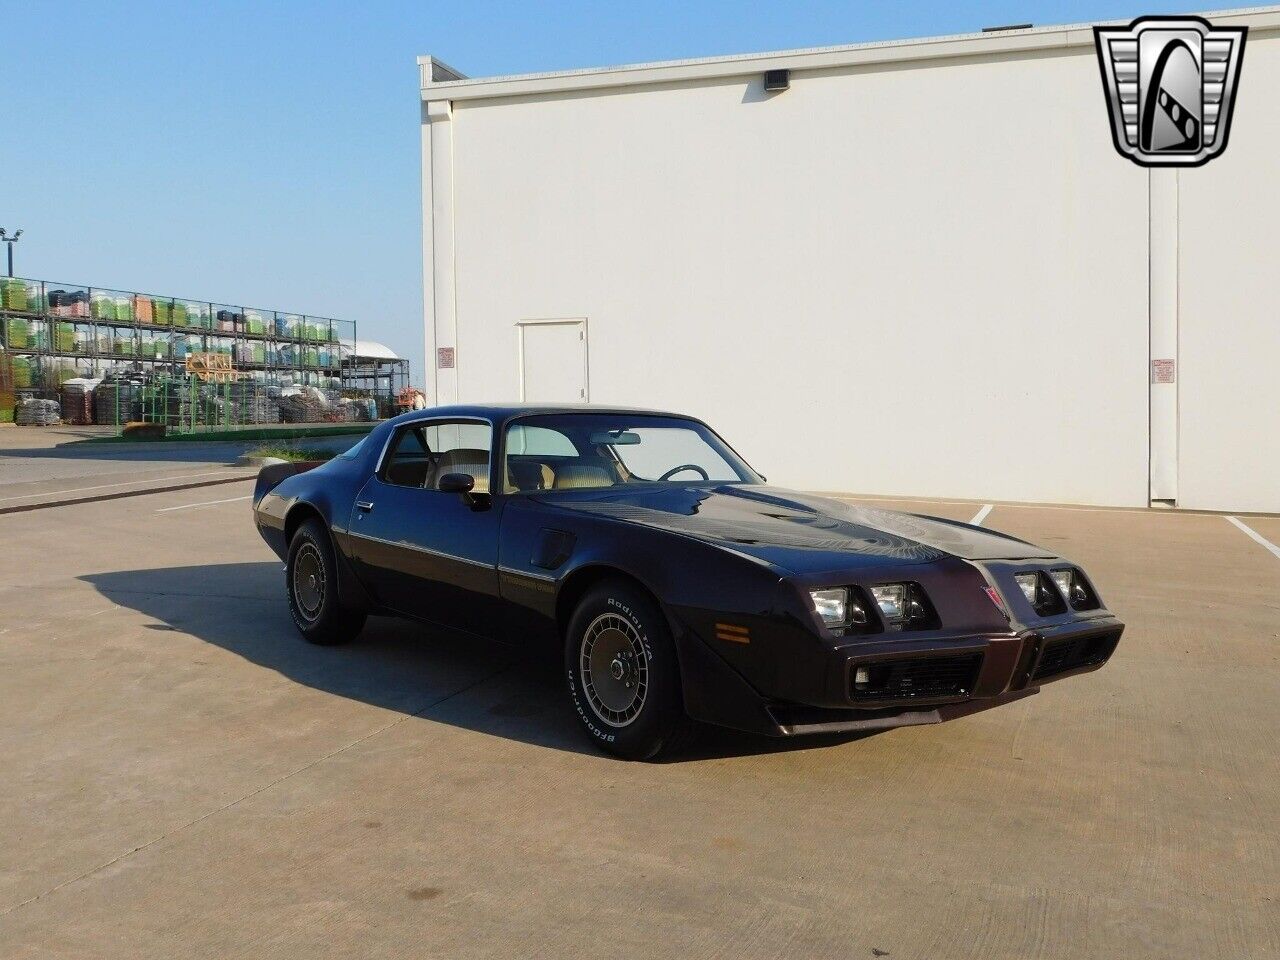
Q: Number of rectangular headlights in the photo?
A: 4